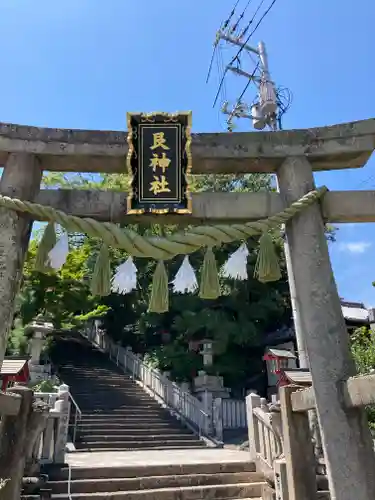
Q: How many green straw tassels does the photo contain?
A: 5